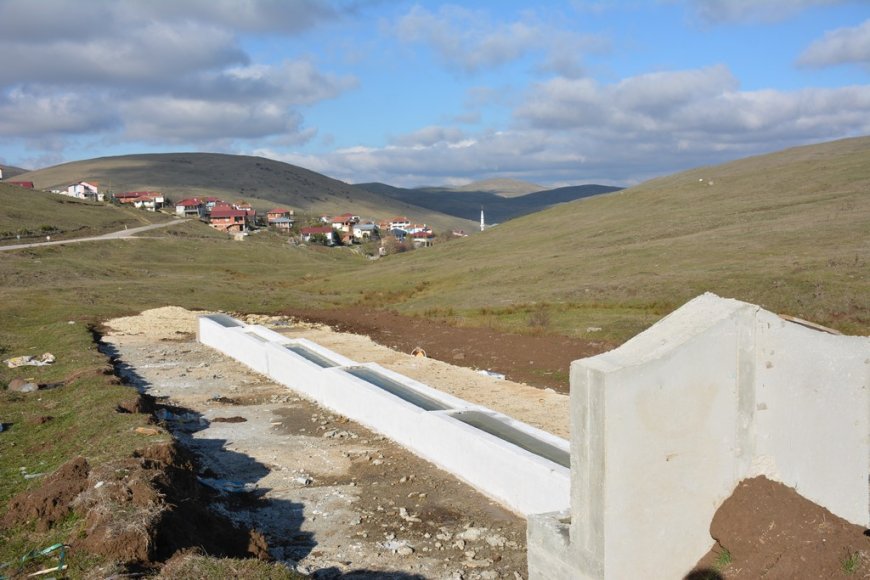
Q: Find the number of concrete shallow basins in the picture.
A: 5